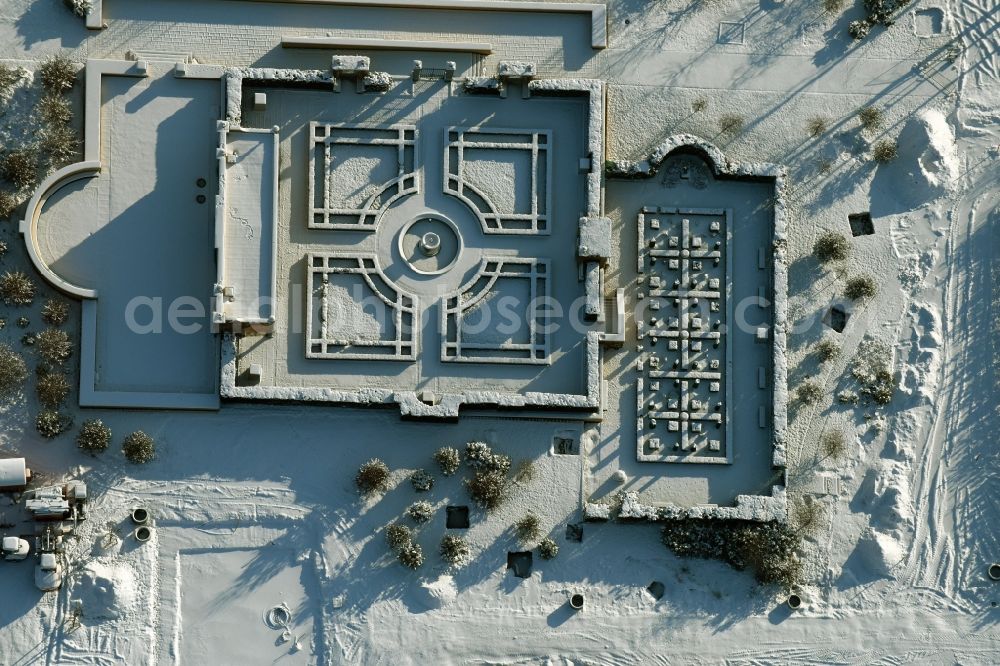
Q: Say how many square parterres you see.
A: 4